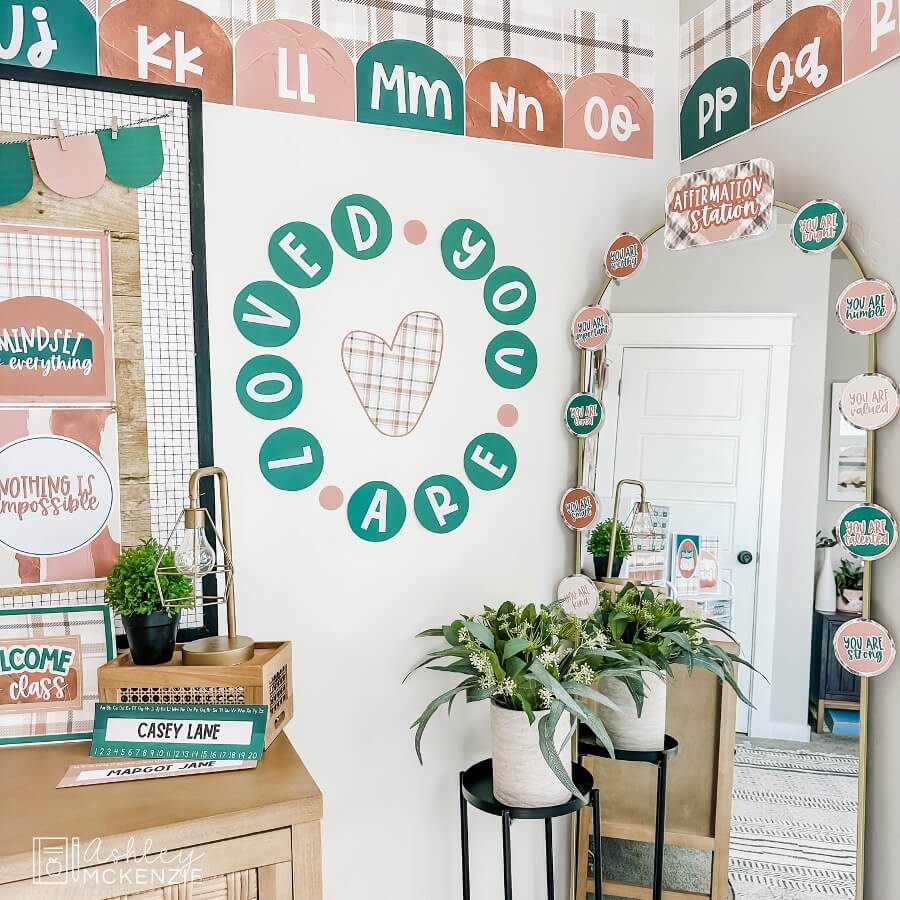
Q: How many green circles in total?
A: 14